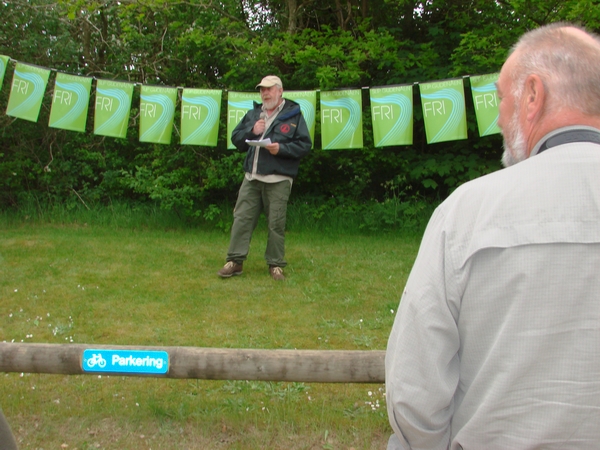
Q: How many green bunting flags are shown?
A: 12